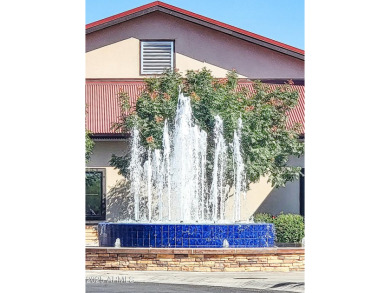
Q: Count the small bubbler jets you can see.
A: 2